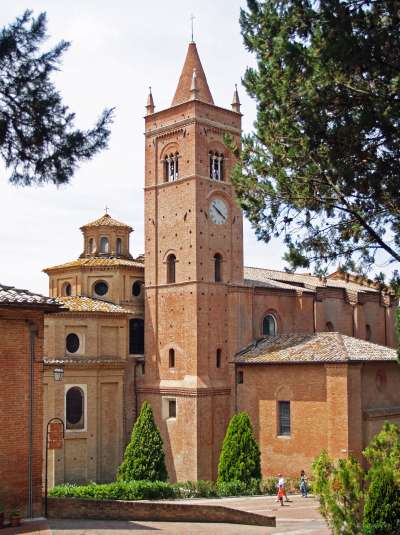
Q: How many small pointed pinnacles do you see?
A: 3